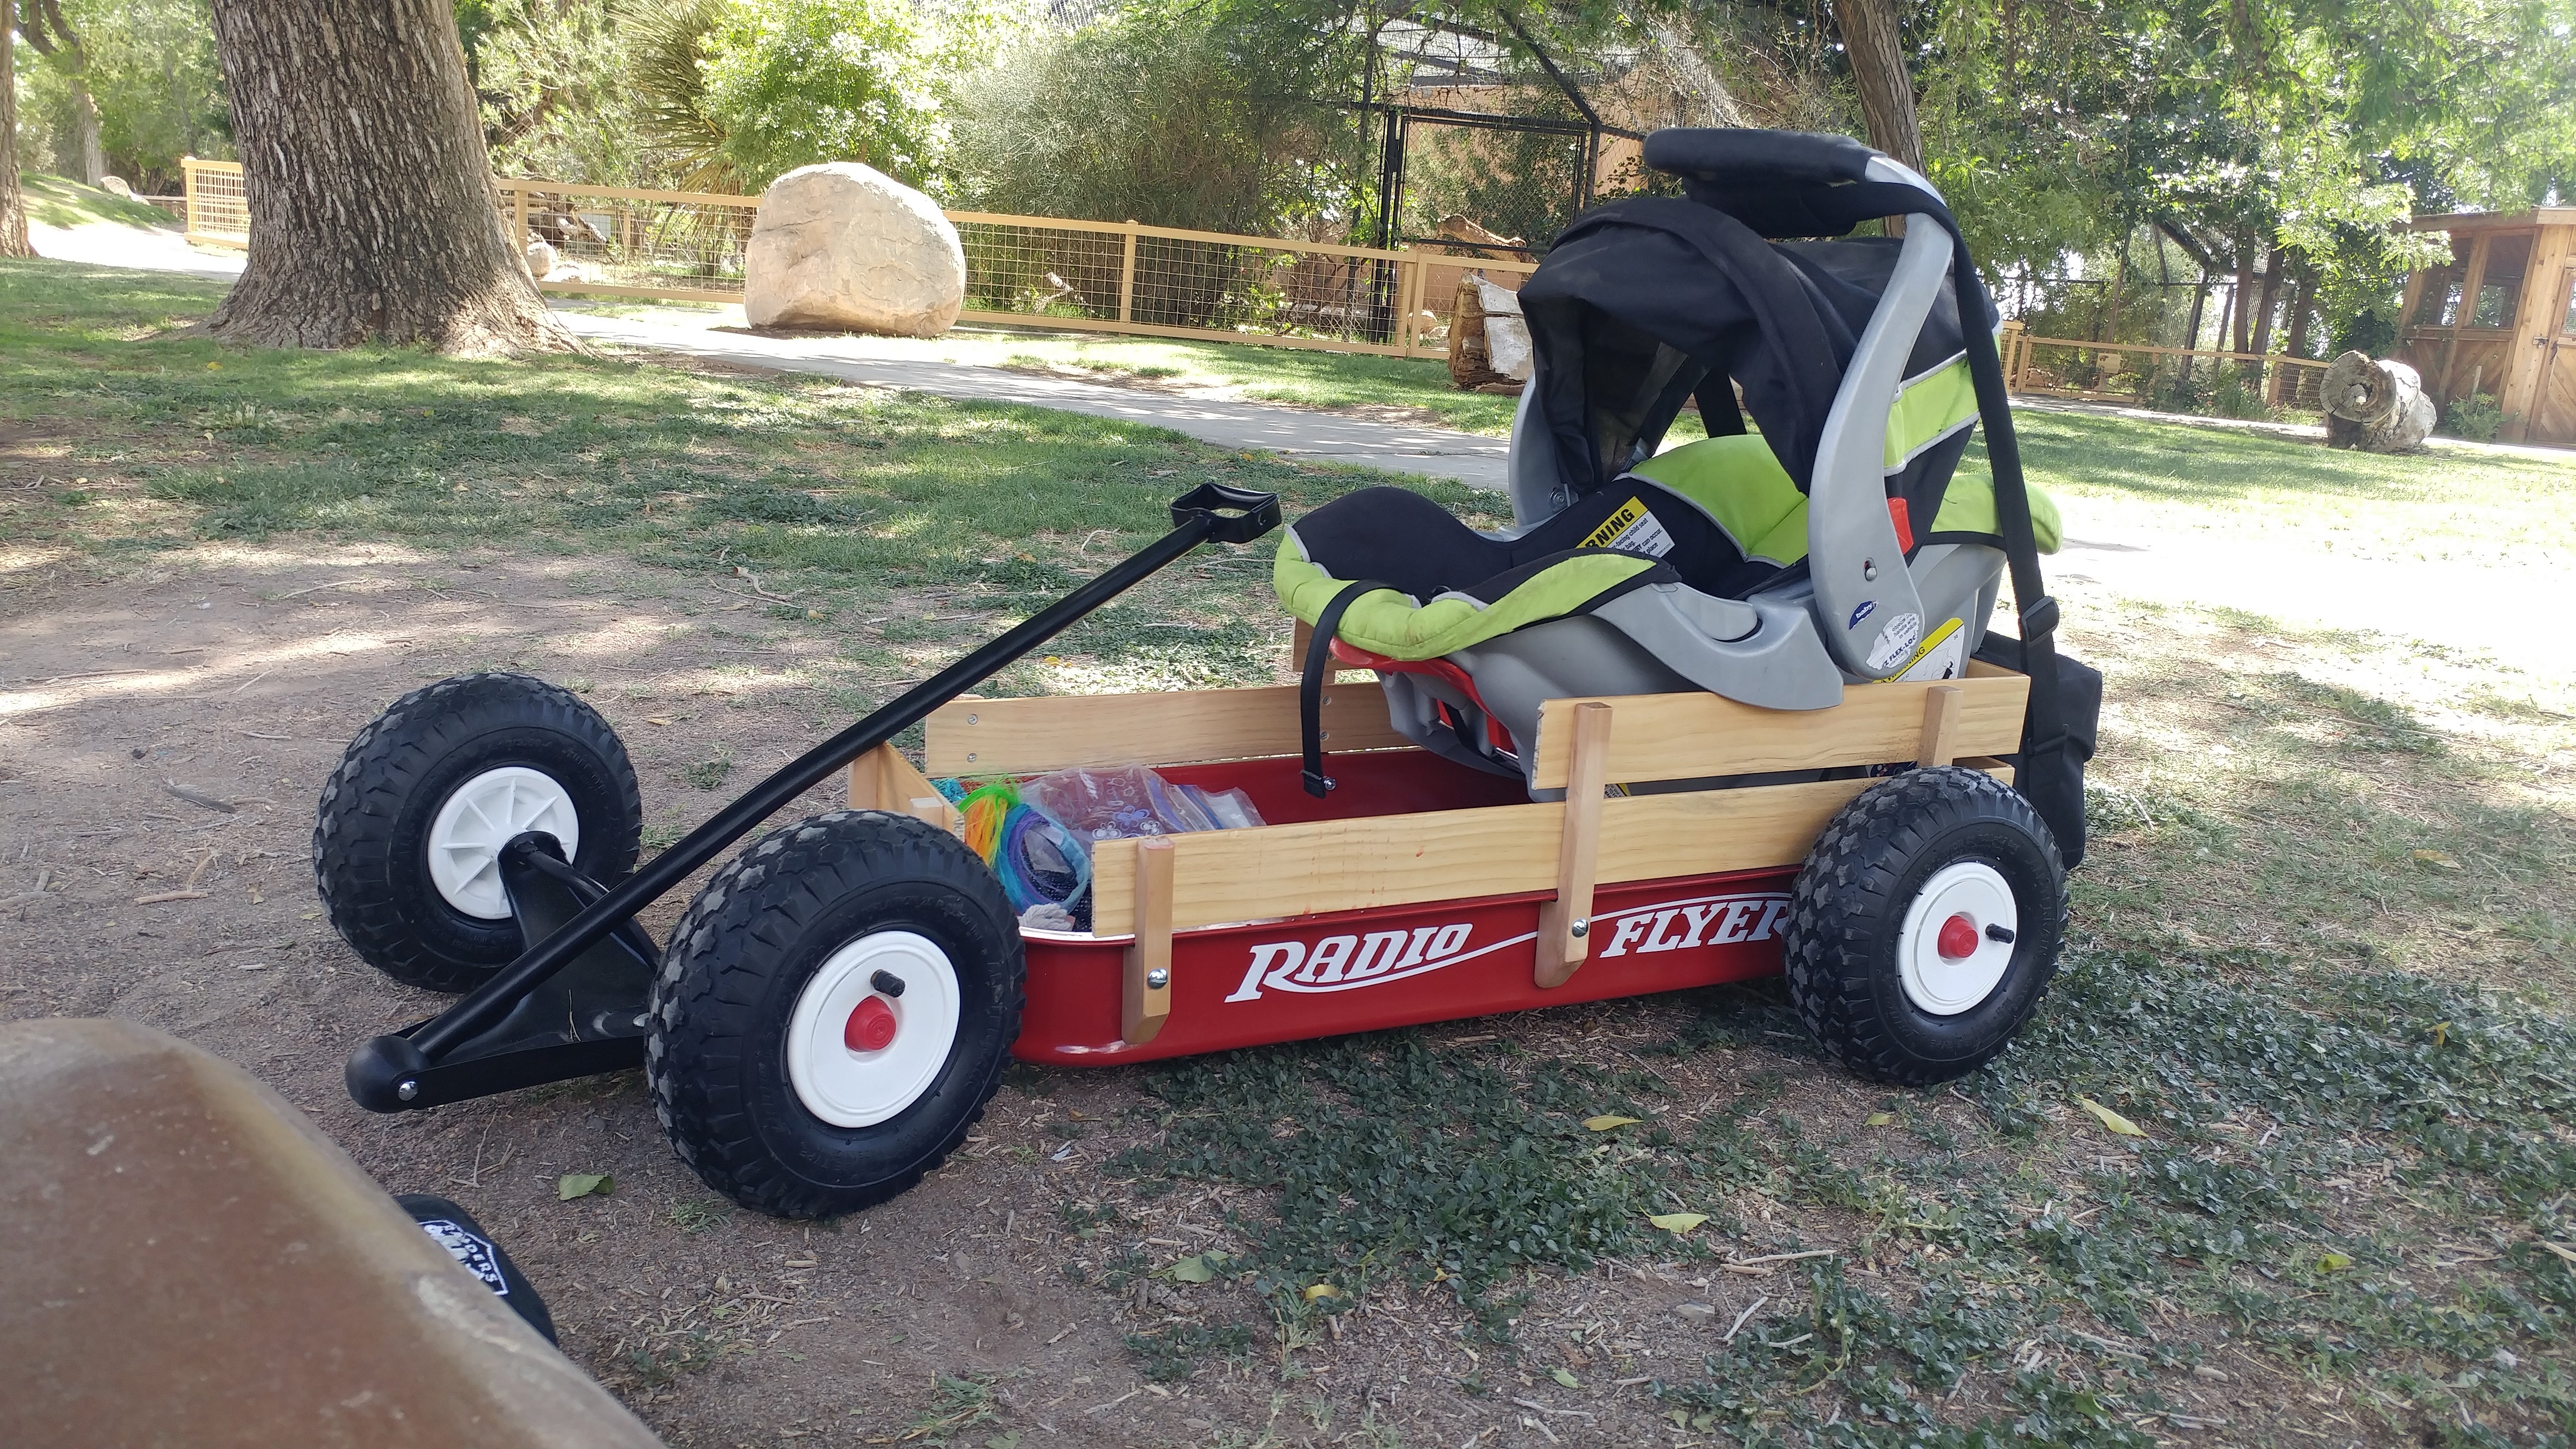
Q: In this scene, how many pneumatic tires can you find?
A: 3